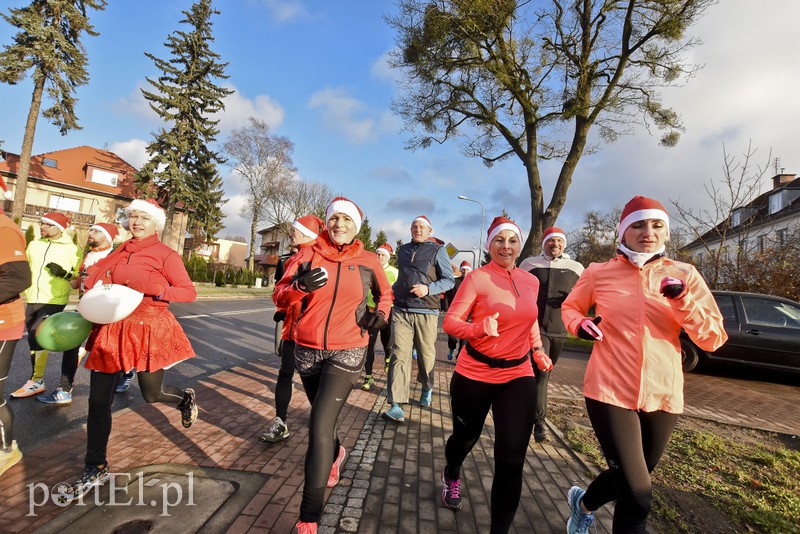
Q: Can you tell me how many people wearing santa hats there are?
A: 12